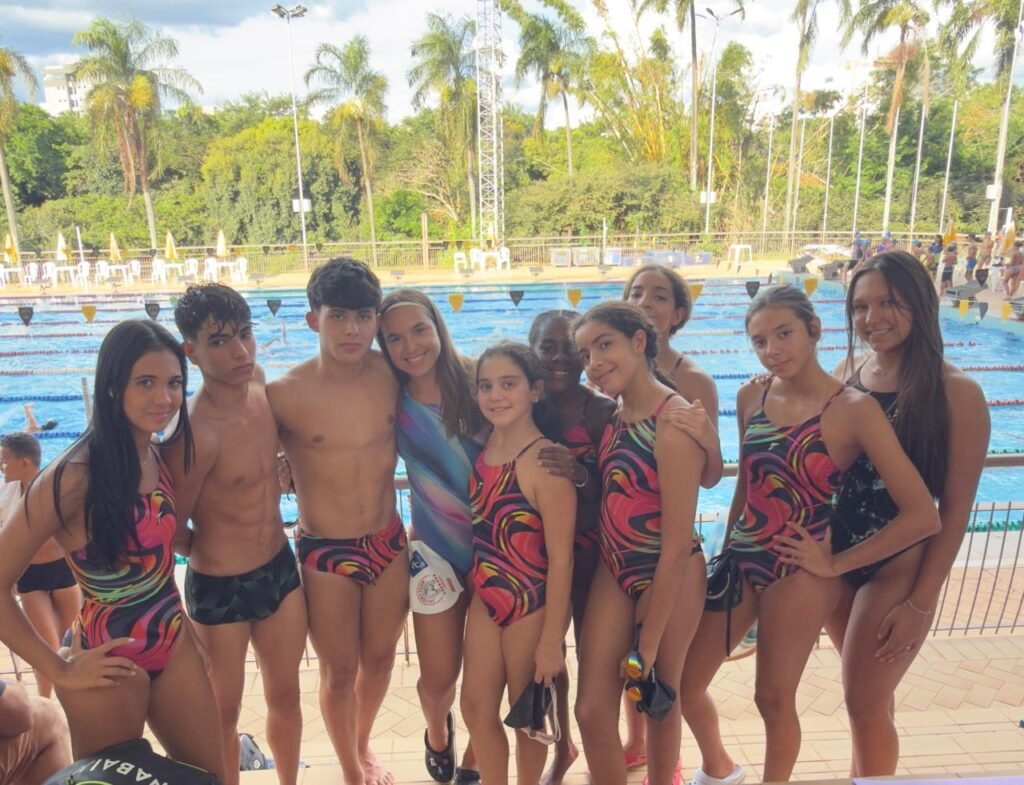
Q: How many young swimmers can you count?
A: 10